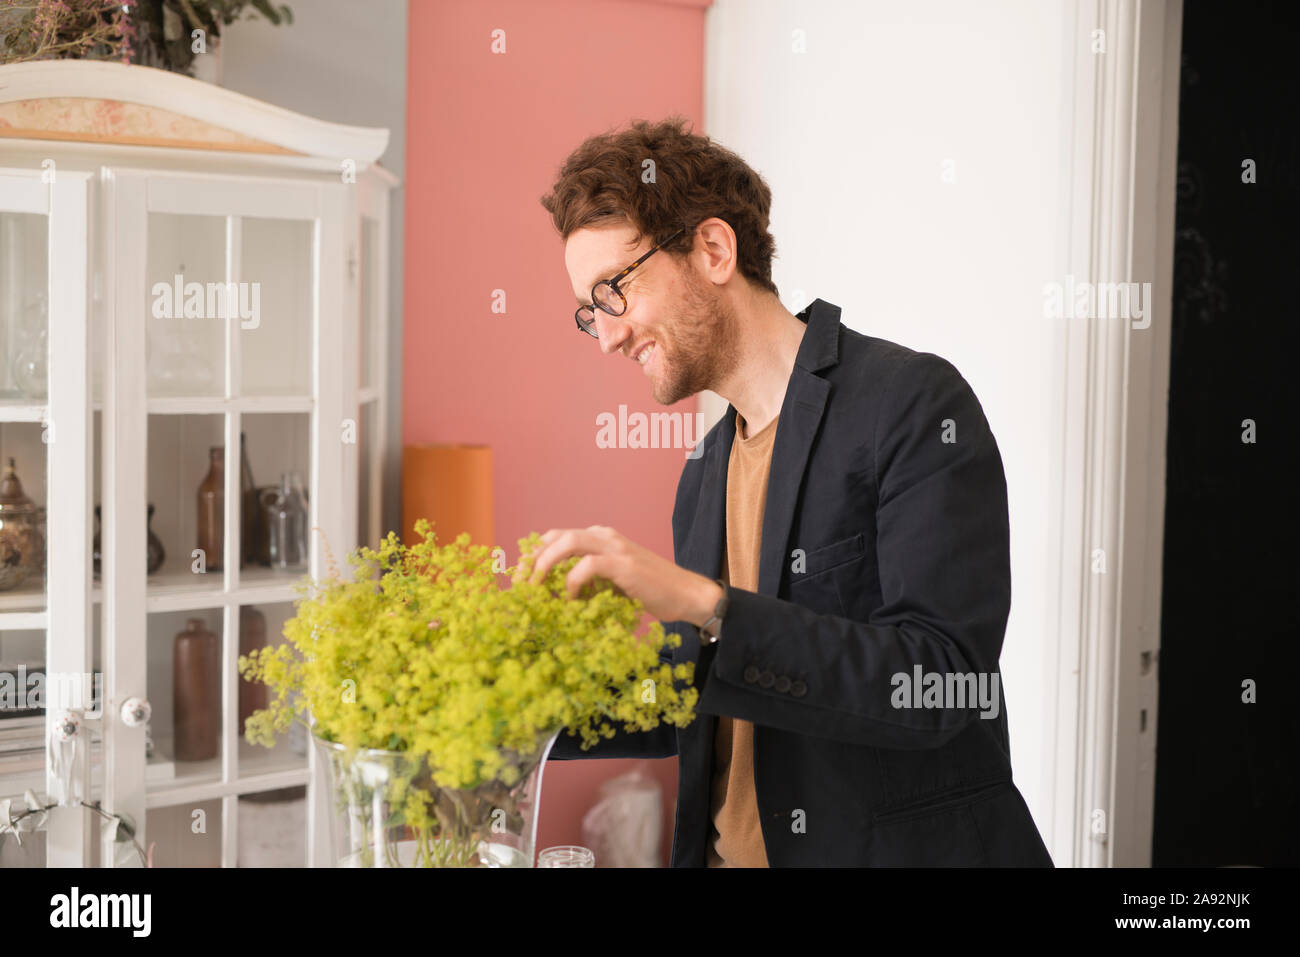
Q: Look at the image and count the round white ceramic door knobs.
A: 2